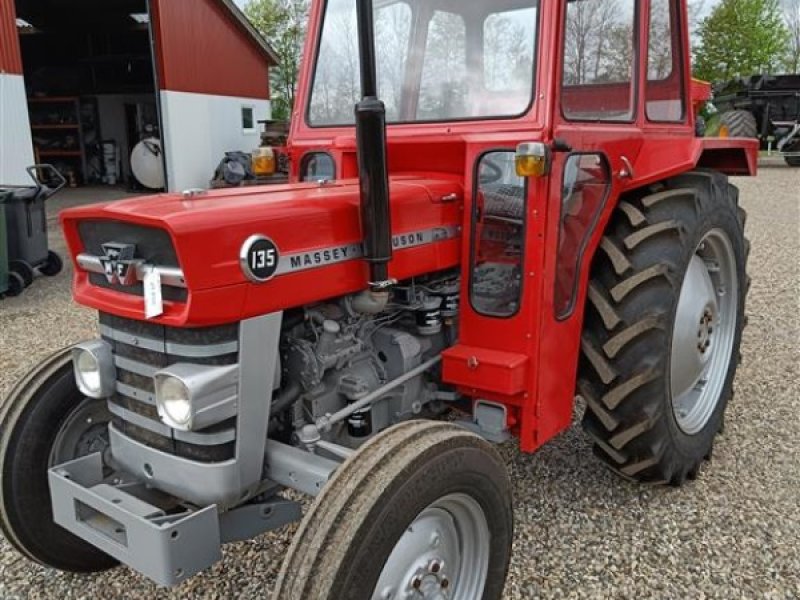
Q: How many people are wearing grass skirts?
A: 0